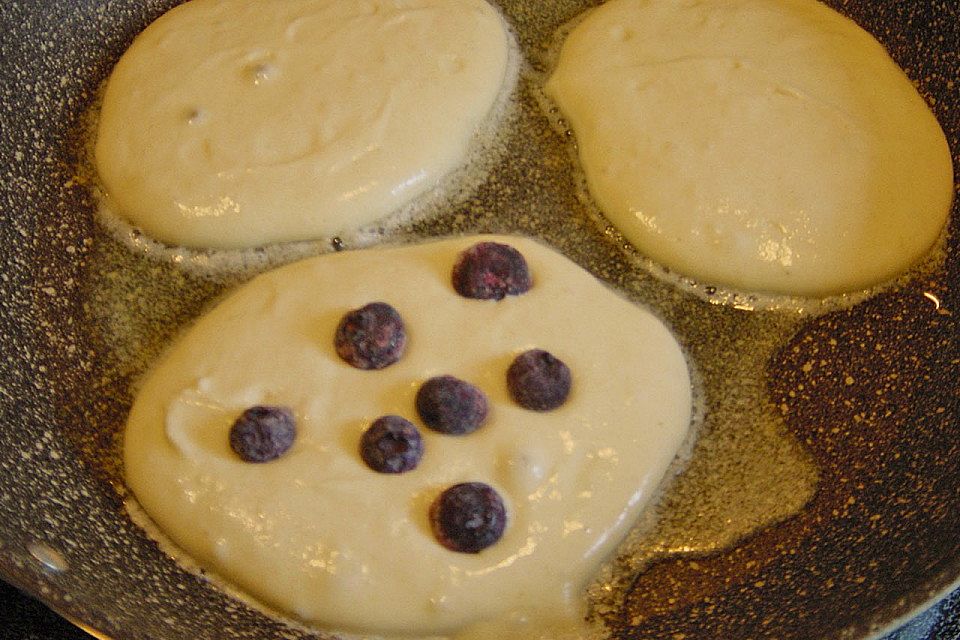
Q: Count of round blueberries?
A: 7